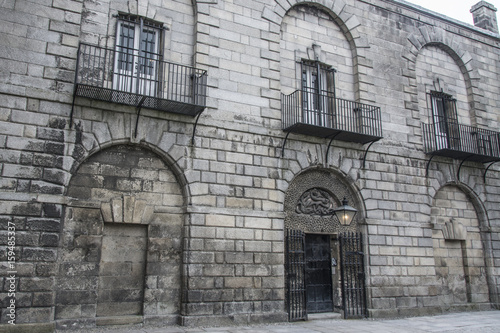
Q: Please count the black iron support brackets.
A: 9